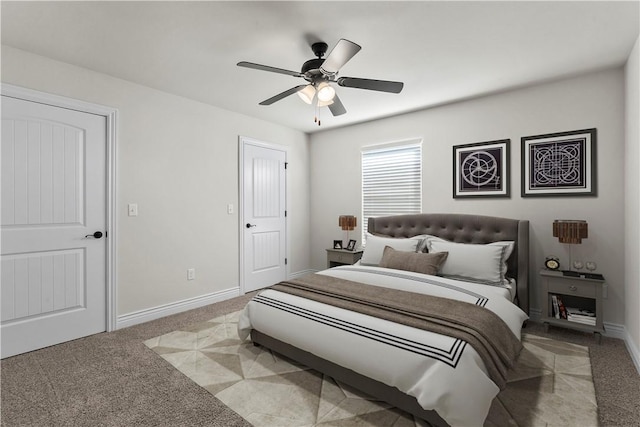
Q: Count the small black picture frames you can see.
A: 2